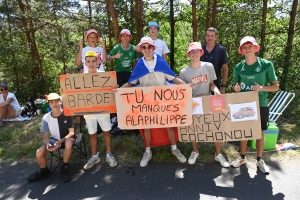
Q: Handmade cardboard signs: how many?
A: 3